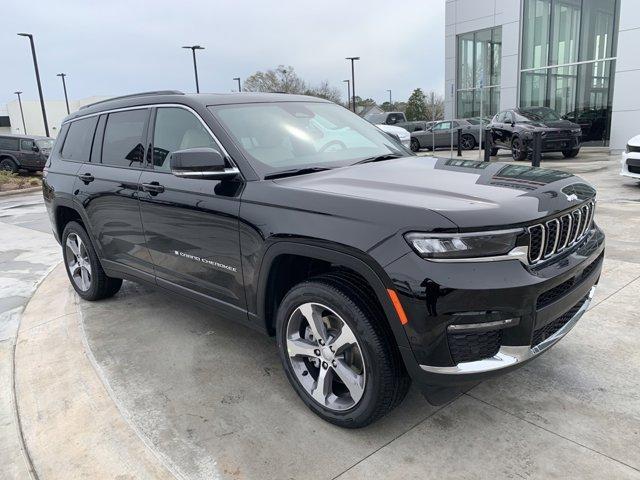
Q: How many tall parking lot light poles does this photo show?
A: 8